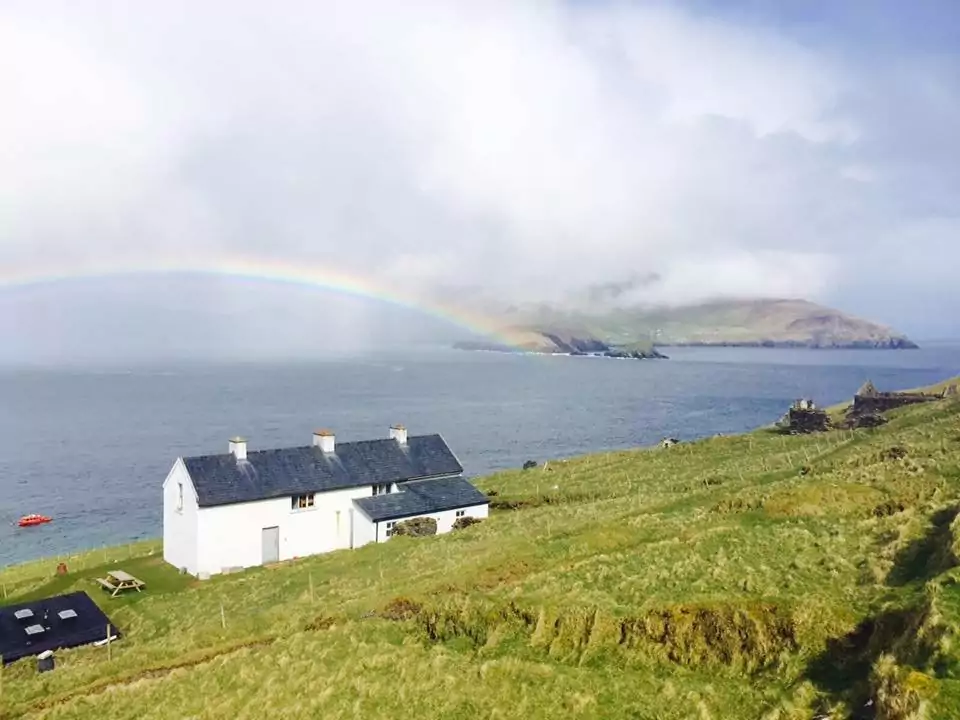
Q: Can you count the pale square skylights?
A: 3